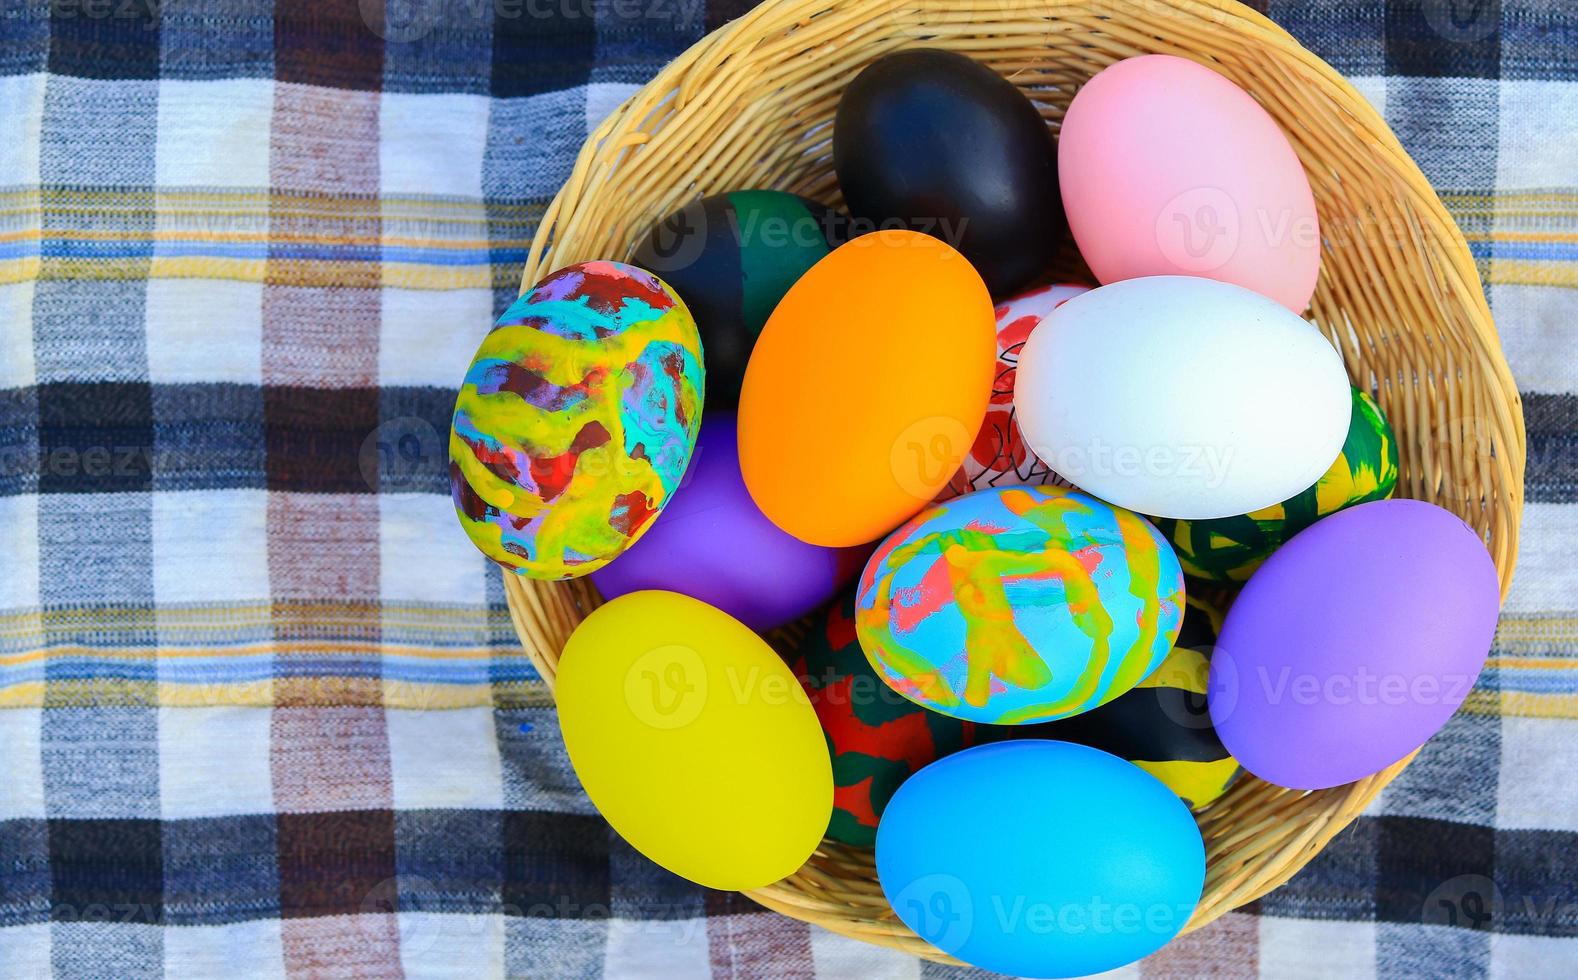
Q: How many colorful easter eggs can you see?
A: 15